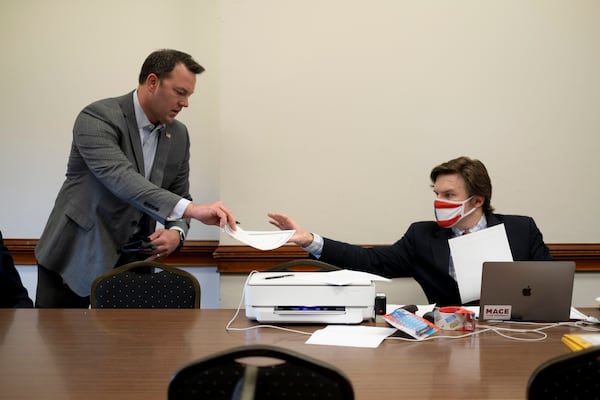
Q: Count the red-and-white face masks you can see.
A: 1